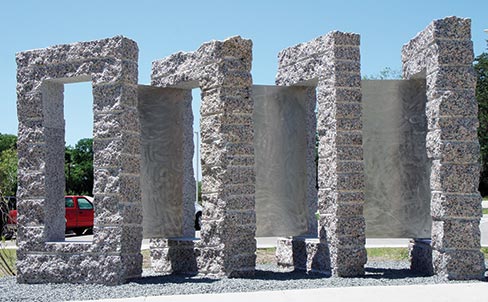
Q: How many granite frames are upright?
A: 4